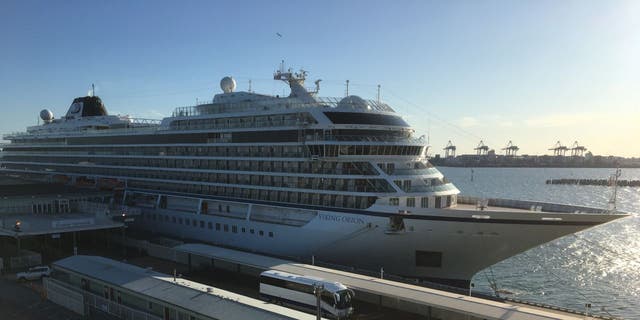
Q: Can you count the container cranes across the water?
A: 5